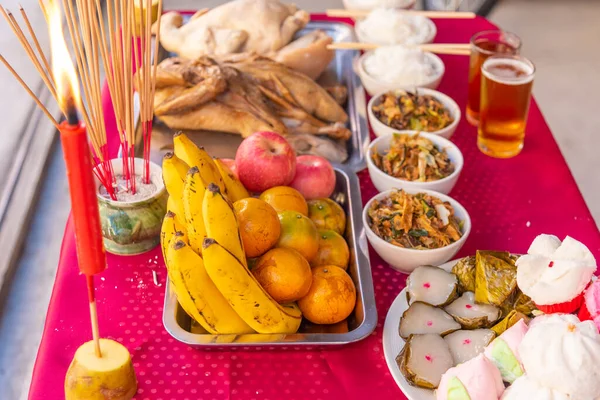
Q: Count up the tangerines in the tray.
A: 7